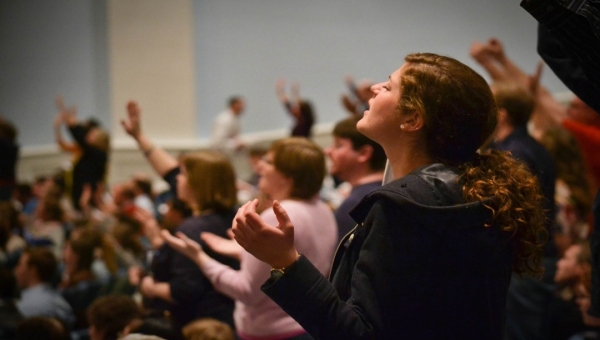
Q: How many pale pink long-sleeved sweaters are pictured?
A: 1